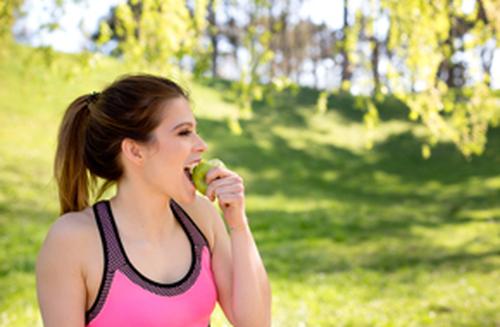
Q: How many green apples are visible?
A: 1